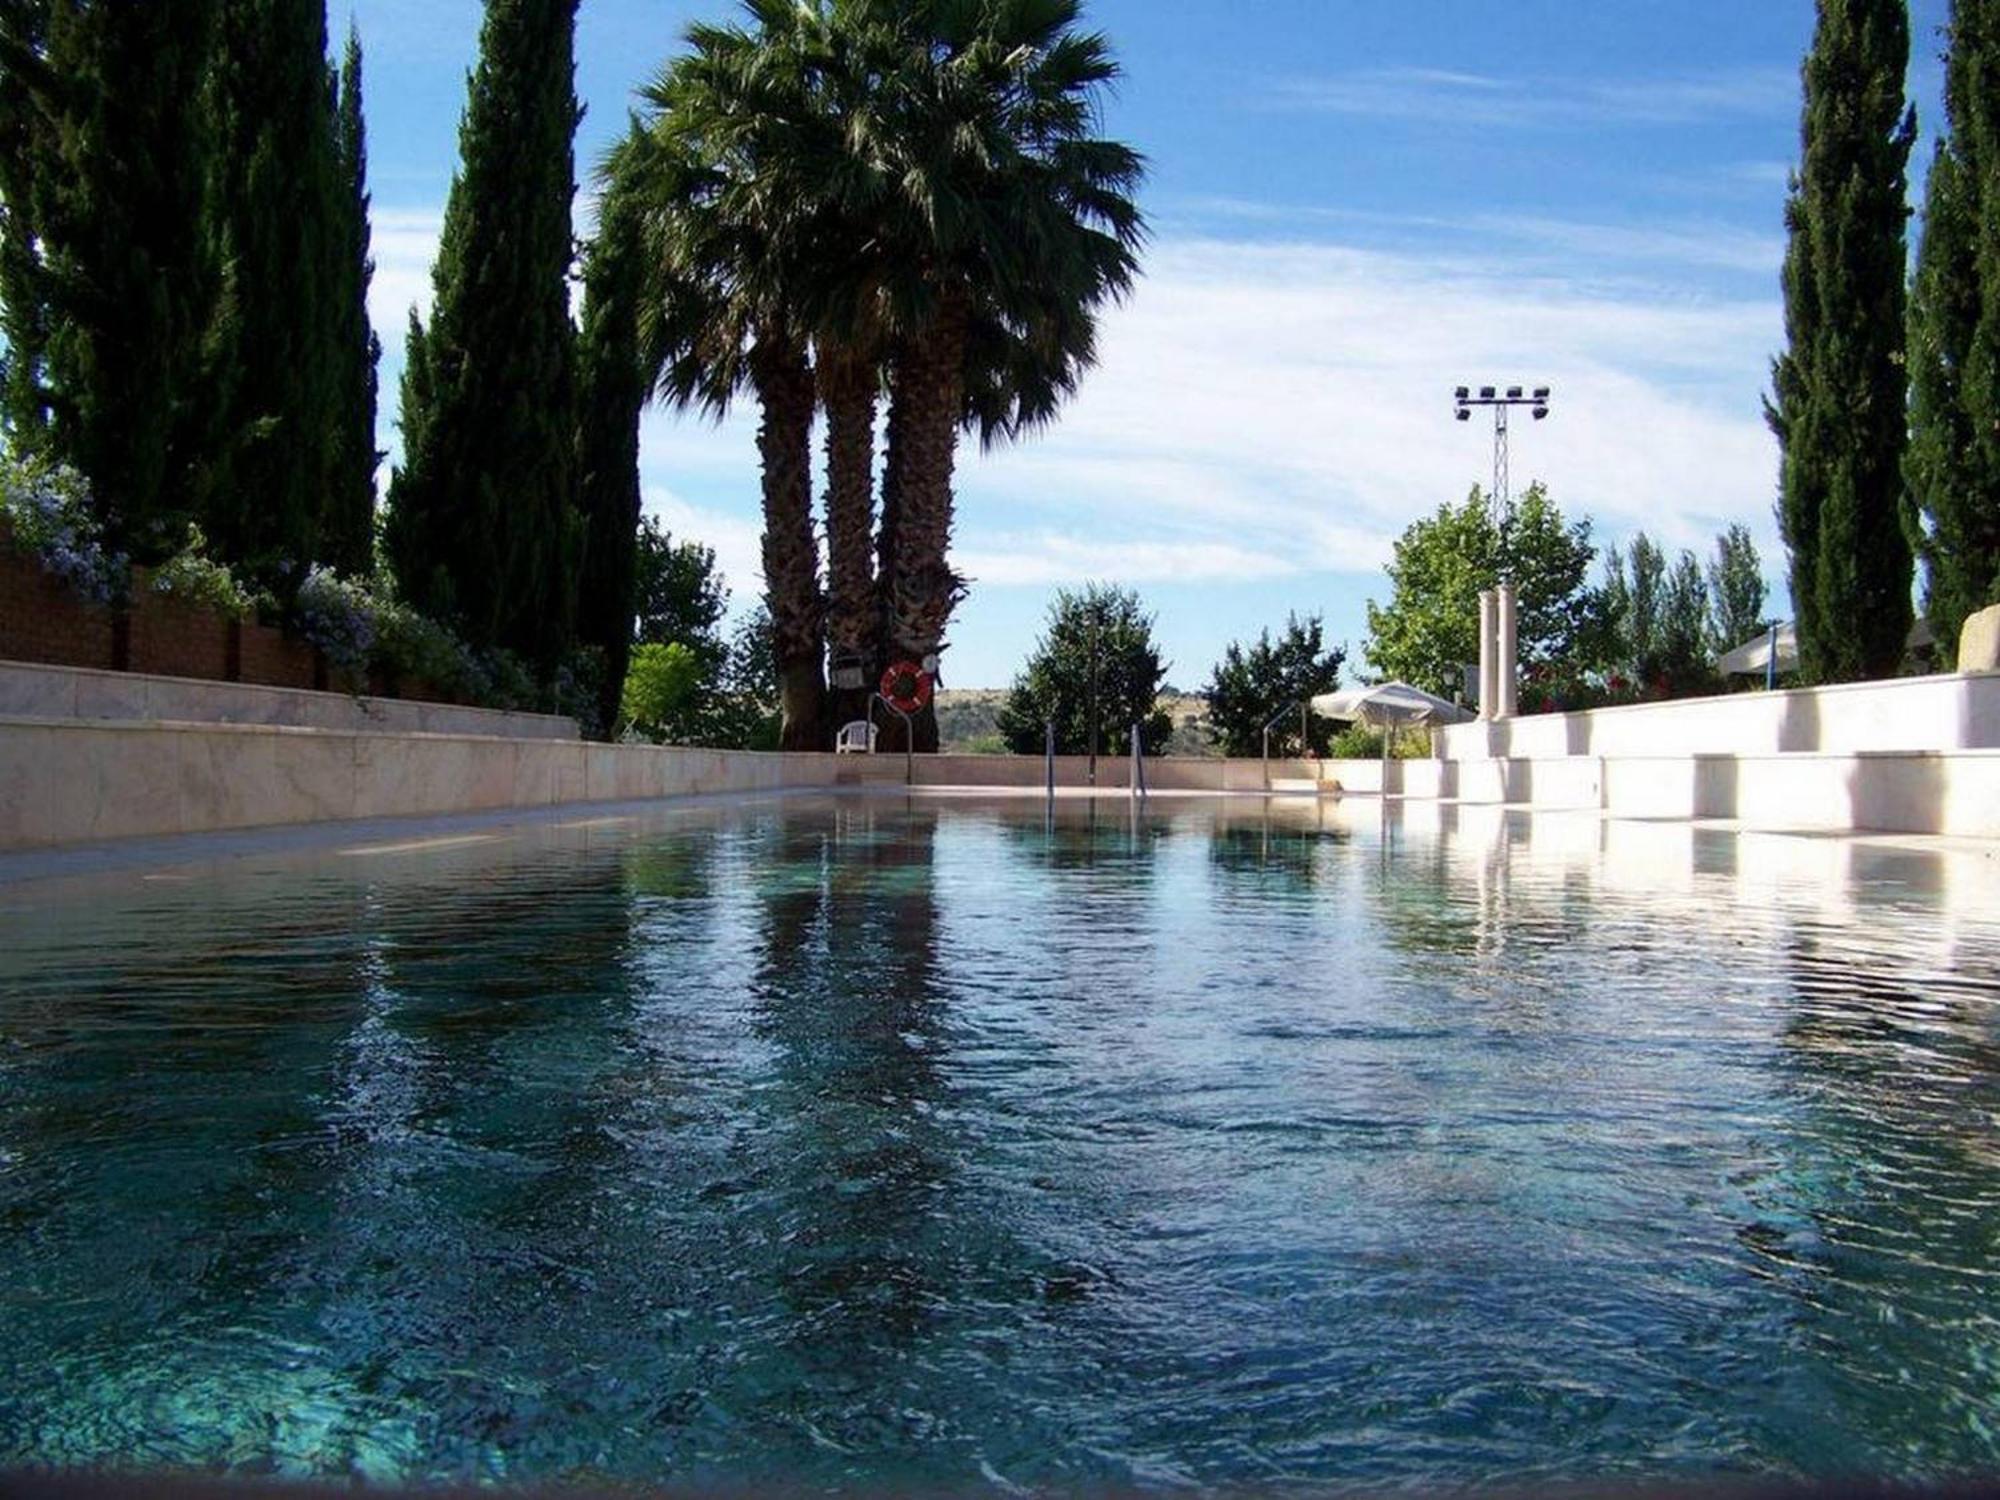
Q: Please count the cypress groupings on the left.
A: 2